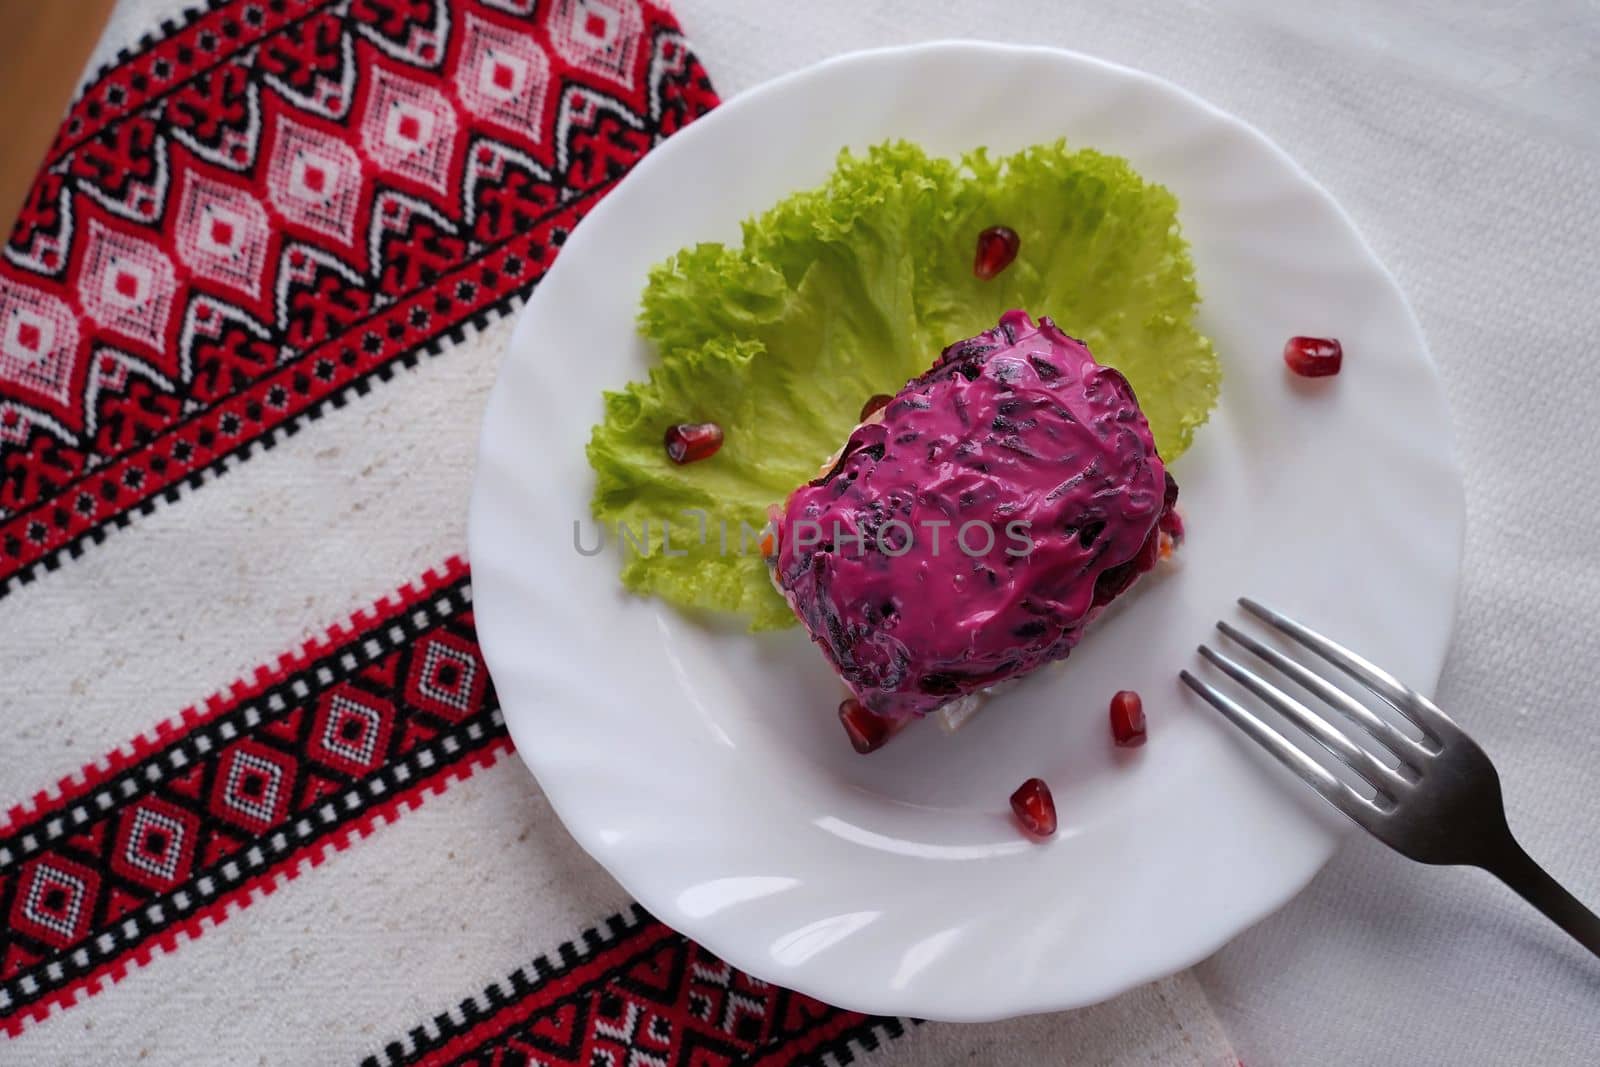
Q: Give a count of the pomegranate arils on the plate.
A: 7